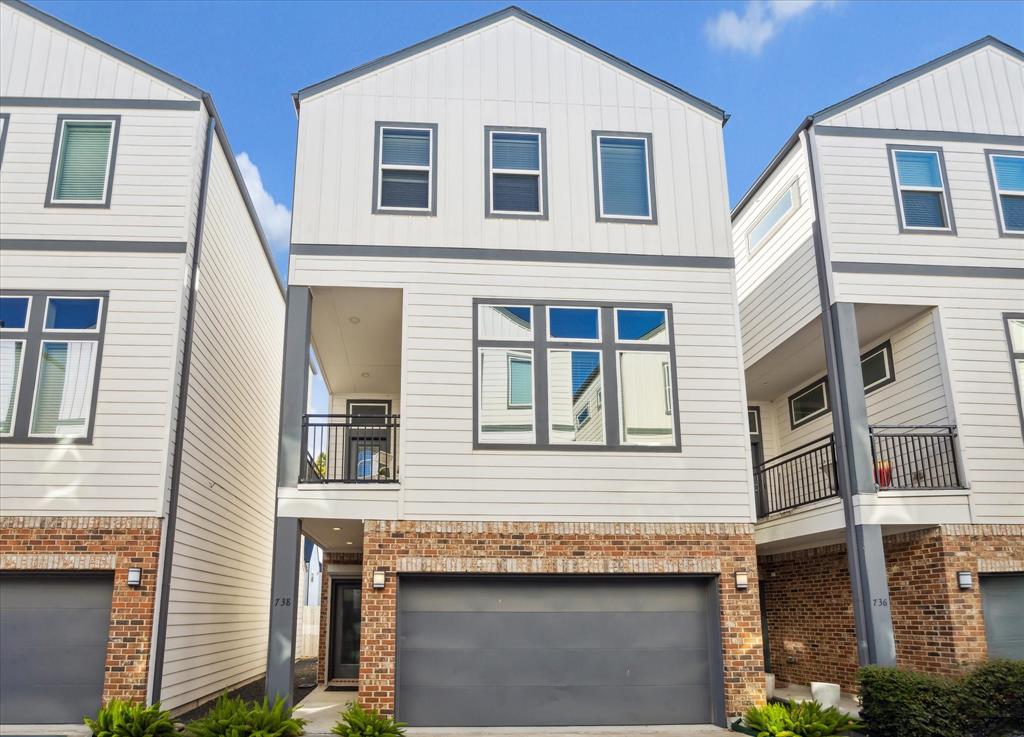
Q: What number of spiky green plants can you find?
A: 4